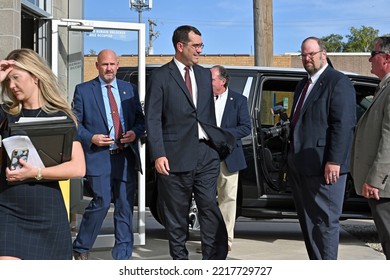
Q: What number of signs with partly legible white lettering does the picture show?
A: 1